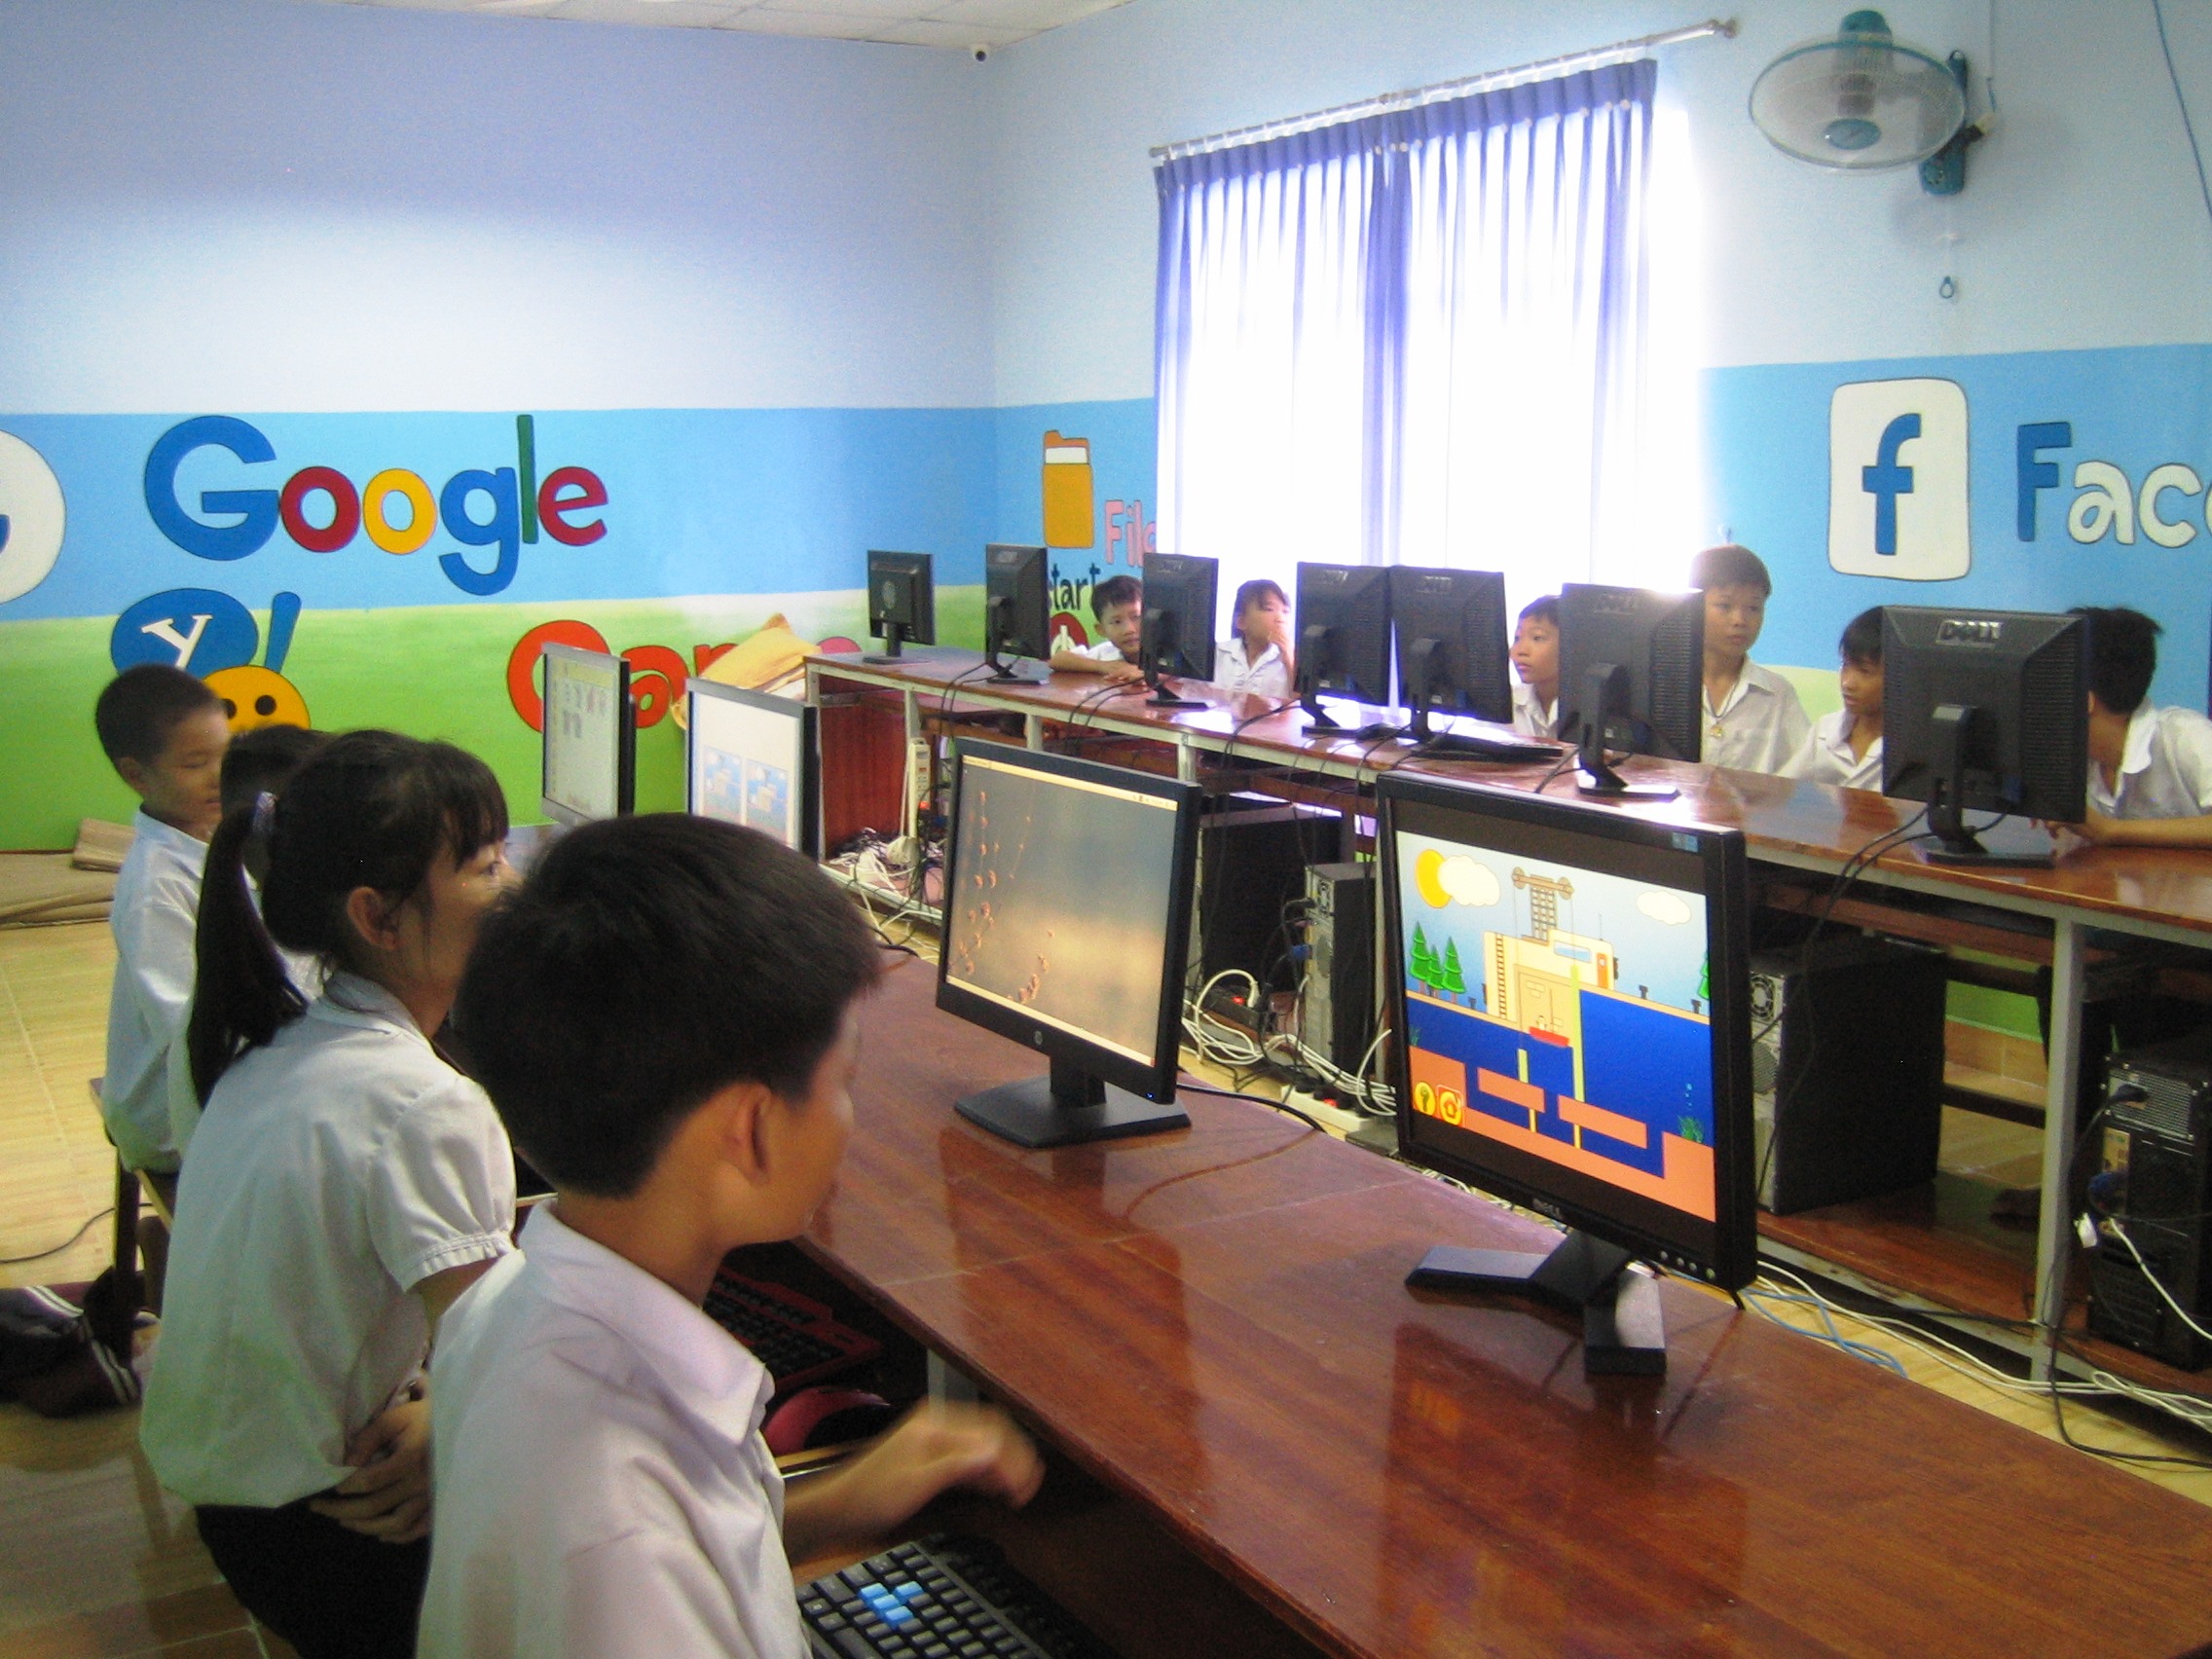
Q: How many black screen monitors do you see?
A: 7